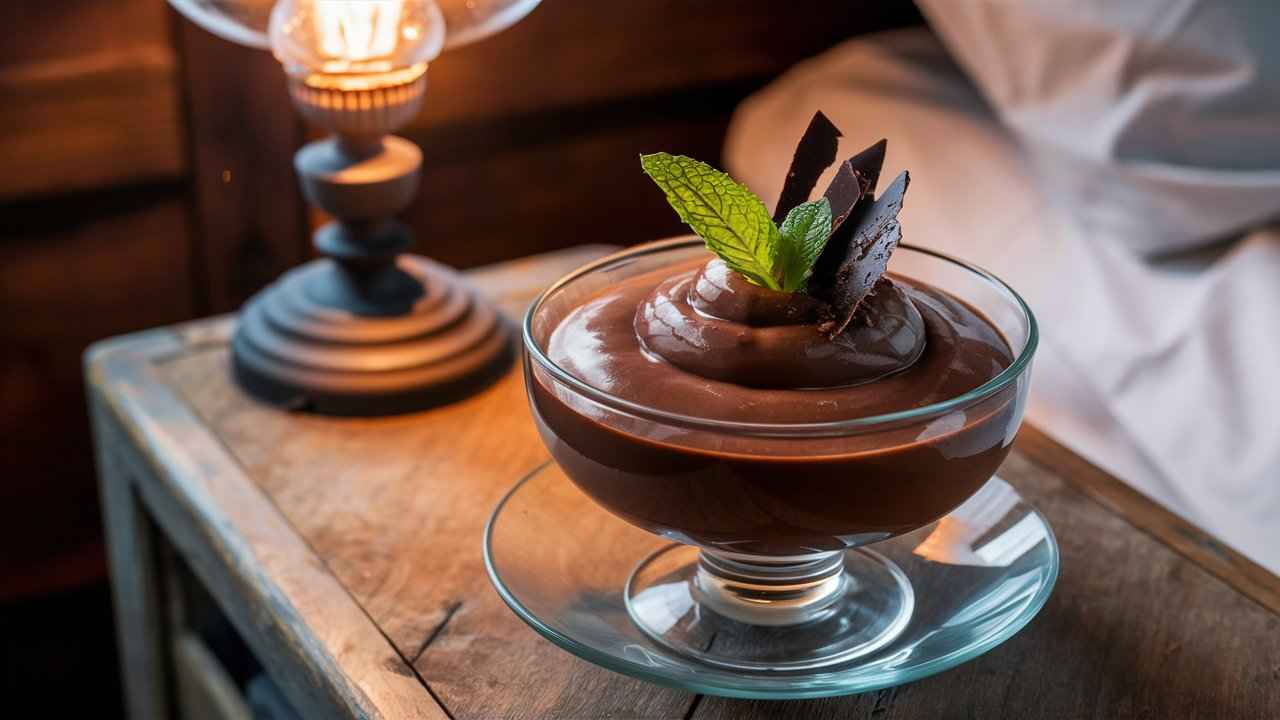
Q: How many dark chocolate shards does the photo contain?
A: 4